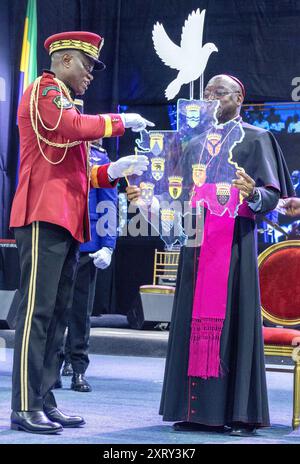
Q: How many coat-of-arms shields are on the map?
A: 9